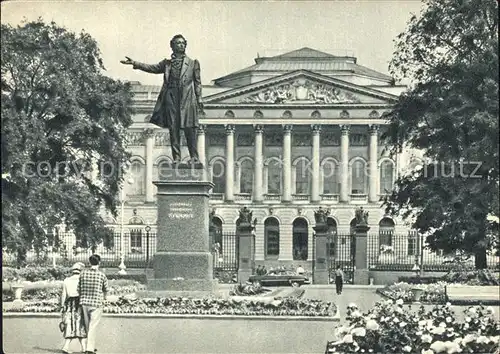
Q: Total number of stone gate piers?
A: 3